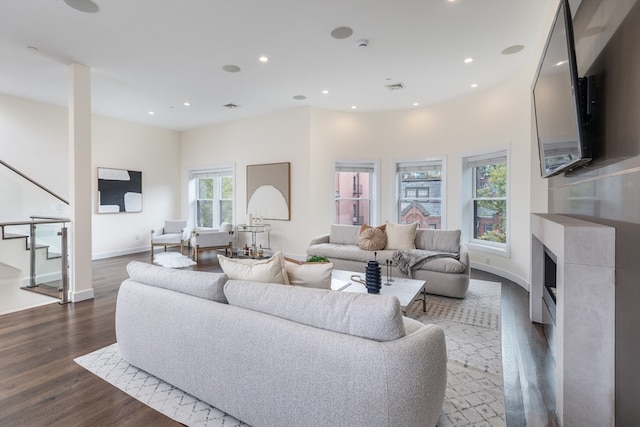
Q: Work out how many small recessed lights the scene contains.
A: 9